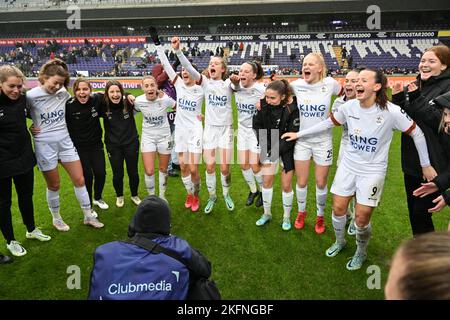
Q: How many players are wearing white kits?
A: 8